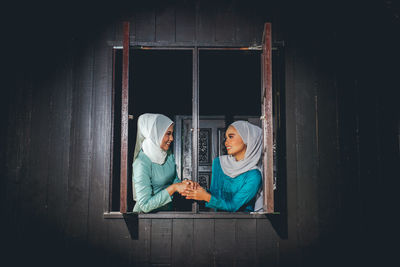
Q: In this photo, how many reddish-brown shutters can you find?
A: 2